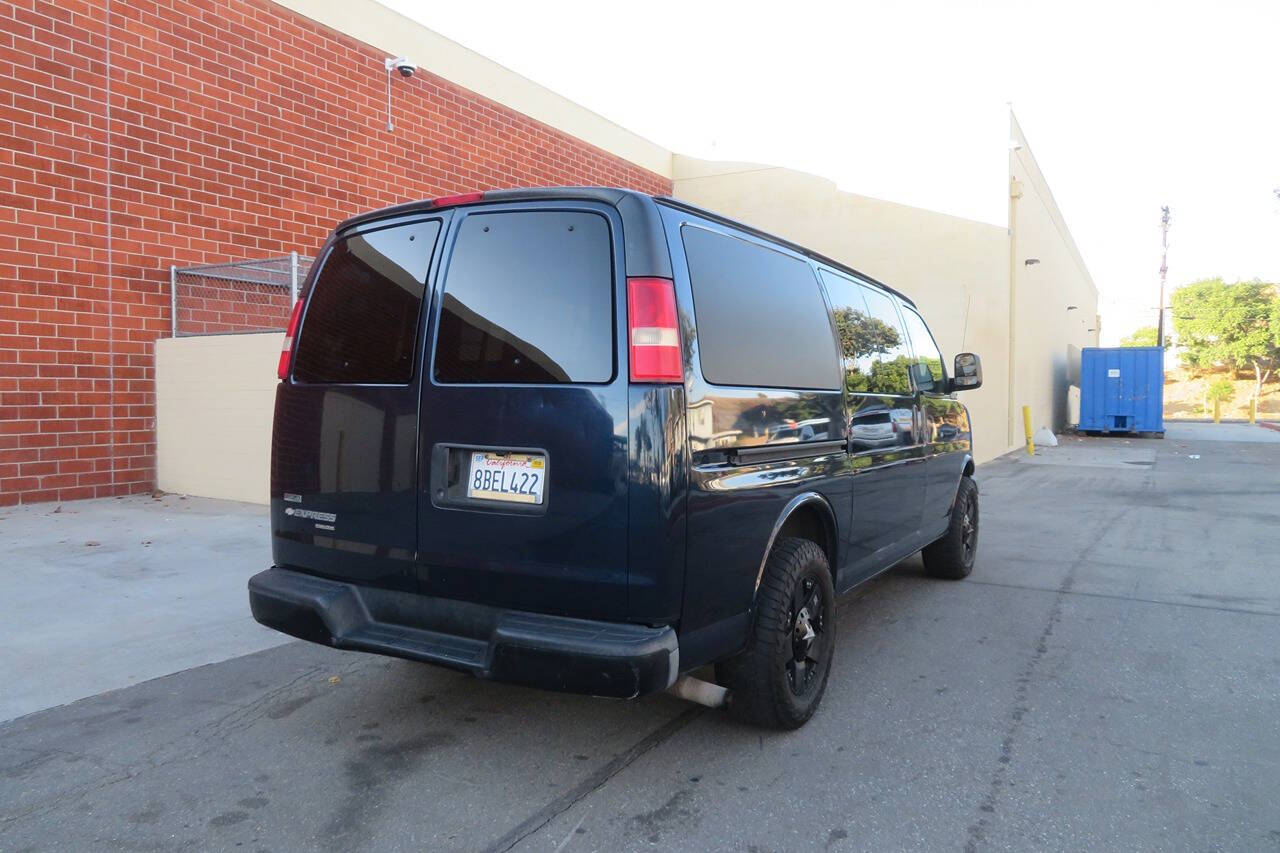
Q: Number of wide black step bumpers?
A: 1